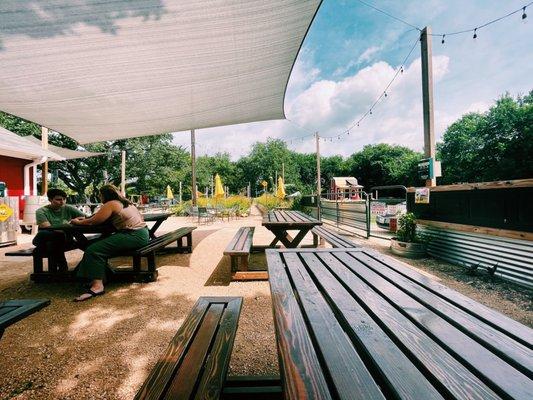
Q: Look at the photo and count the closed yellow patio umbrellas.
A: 3